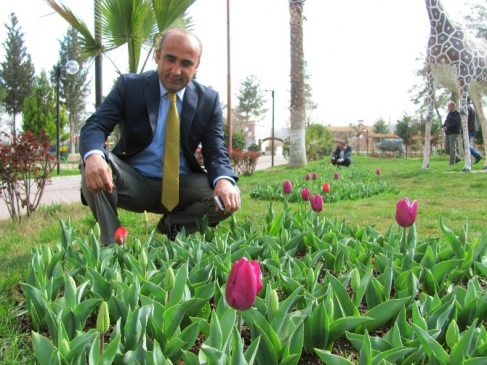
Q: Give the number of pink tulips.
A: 9